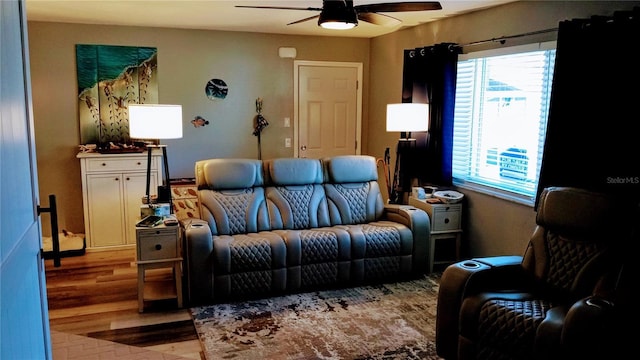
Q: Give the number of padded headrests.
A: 4